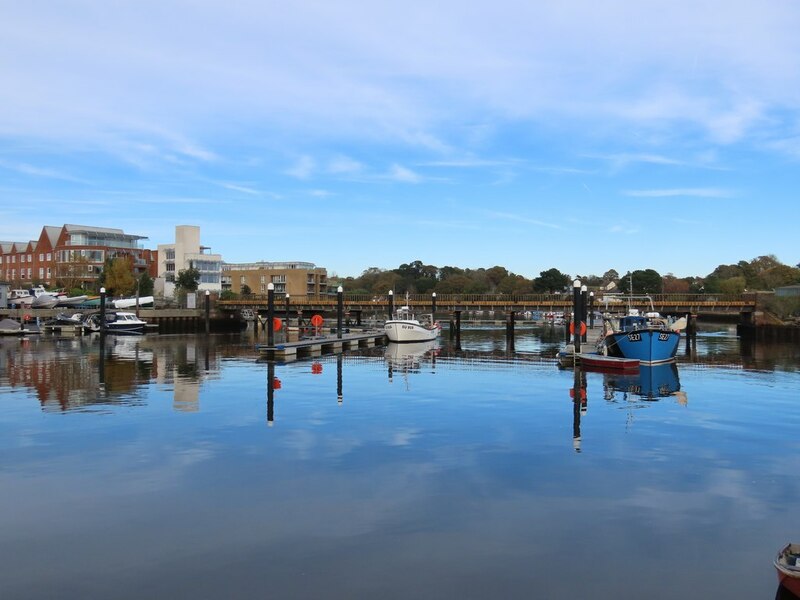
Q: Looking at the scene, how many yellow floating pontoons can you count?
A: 0